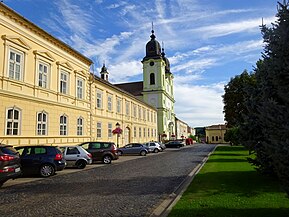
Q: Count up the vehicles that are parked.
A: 8